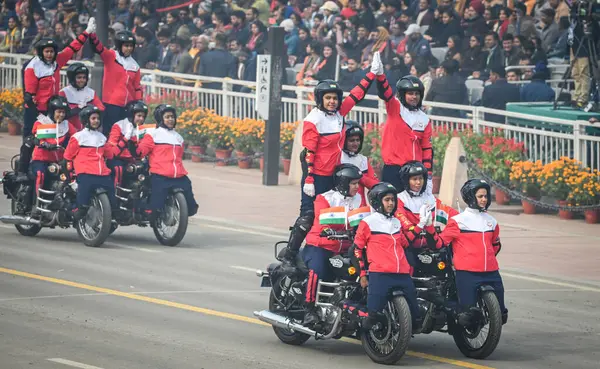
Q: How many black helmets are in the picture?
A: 14